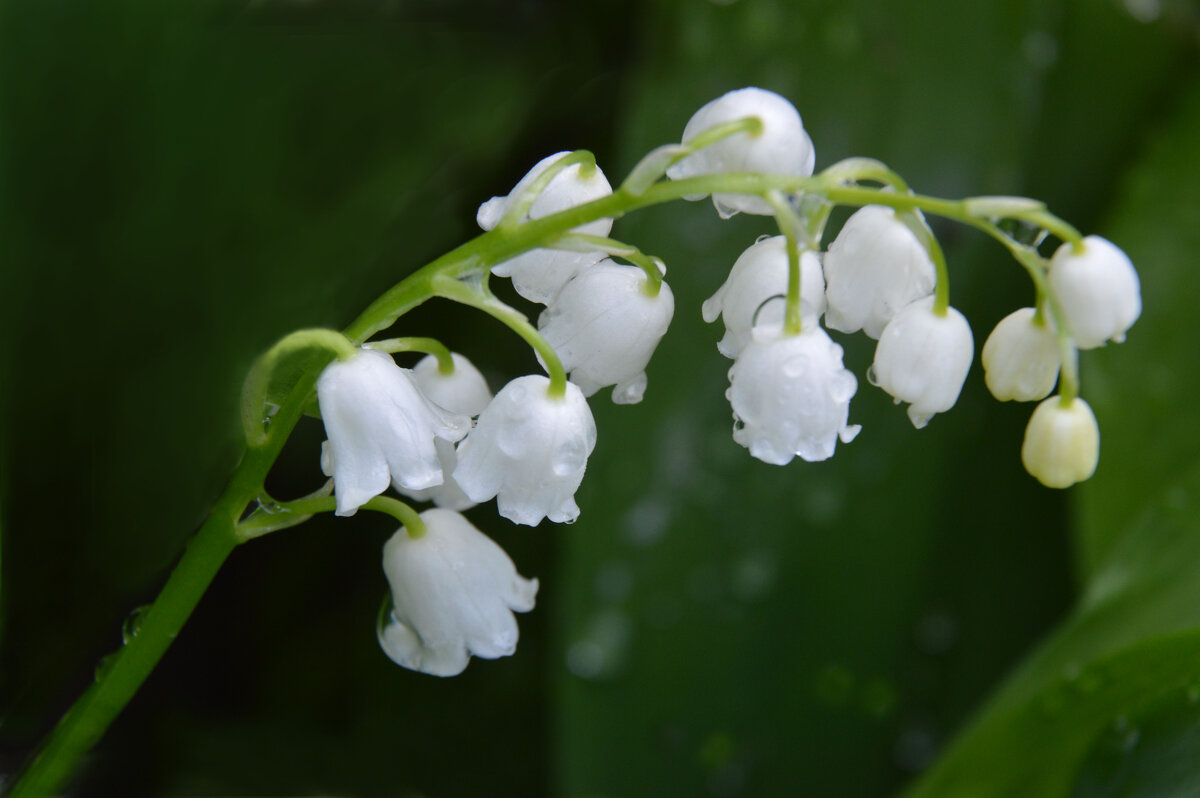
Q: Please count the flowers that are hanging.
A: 14